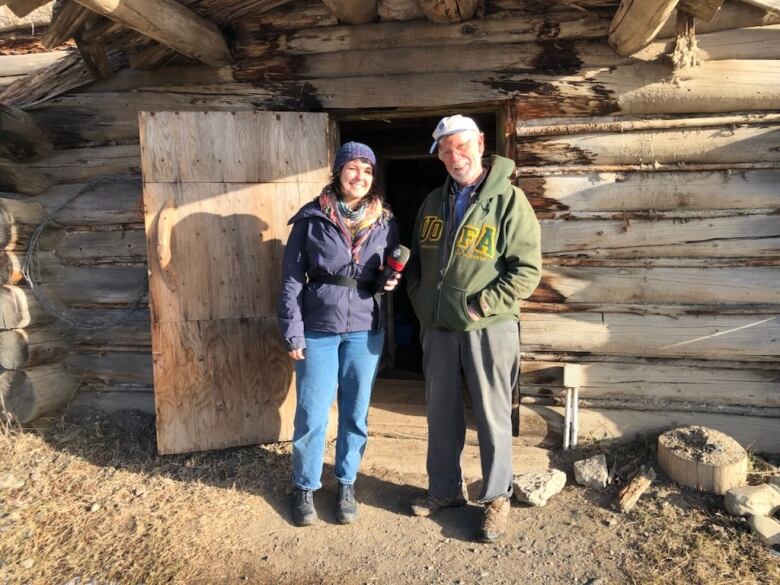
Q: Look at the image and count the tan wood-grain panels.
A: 3